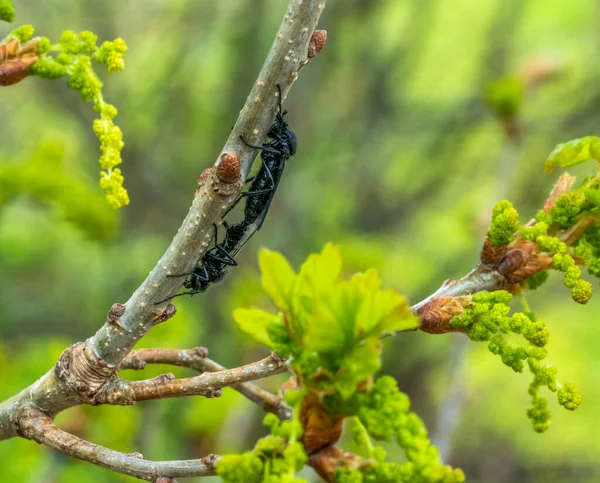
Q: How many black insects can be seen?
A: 2